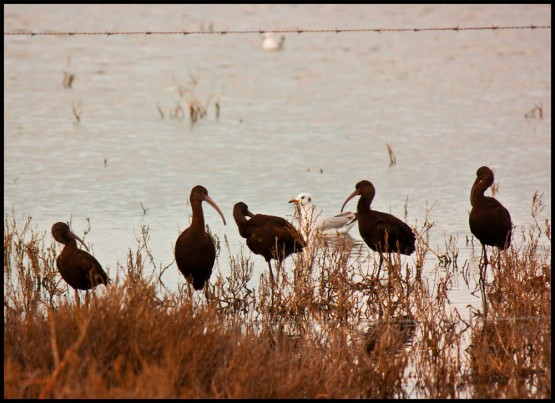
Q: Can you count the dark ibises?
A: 5